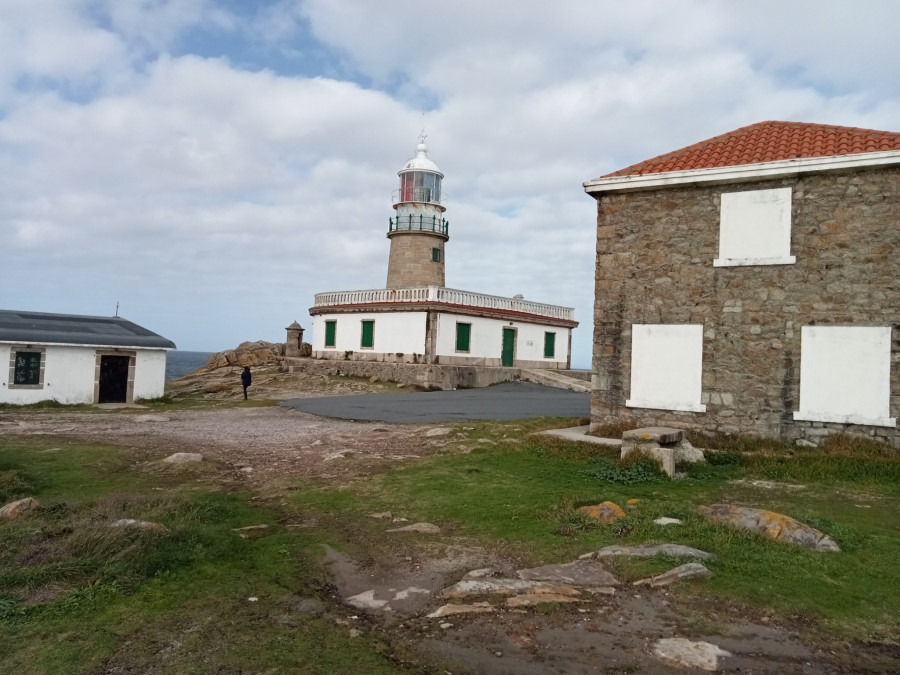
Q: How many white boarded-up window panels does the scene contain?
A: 3